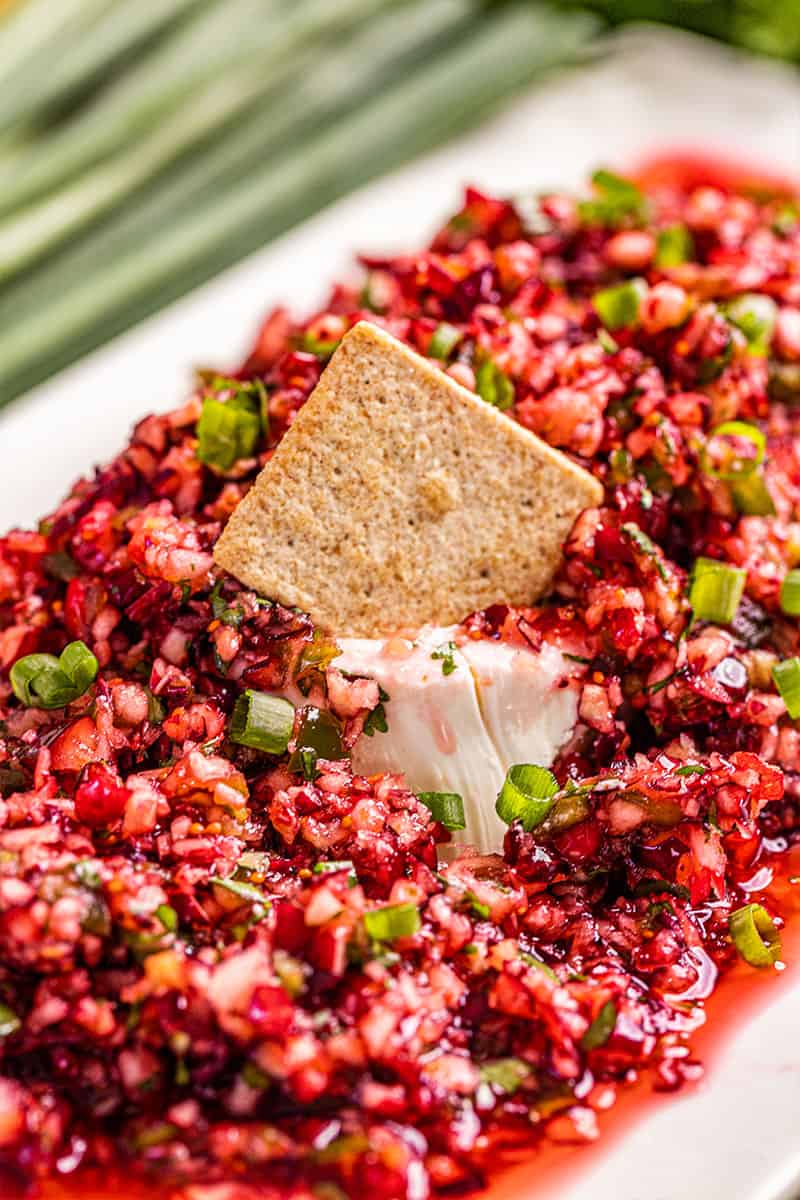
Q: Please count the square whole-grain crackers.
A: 1